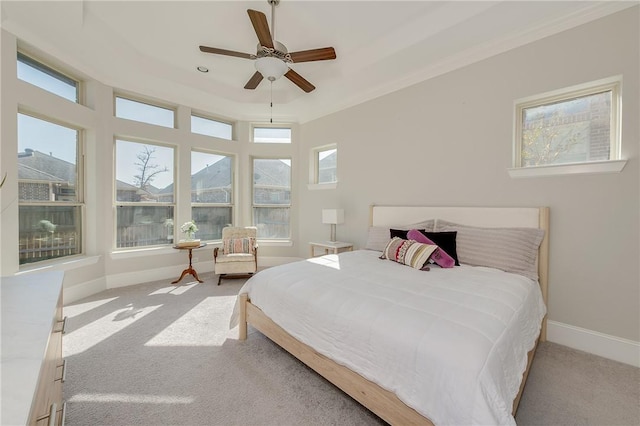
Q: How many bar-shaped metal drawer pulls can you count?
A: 4